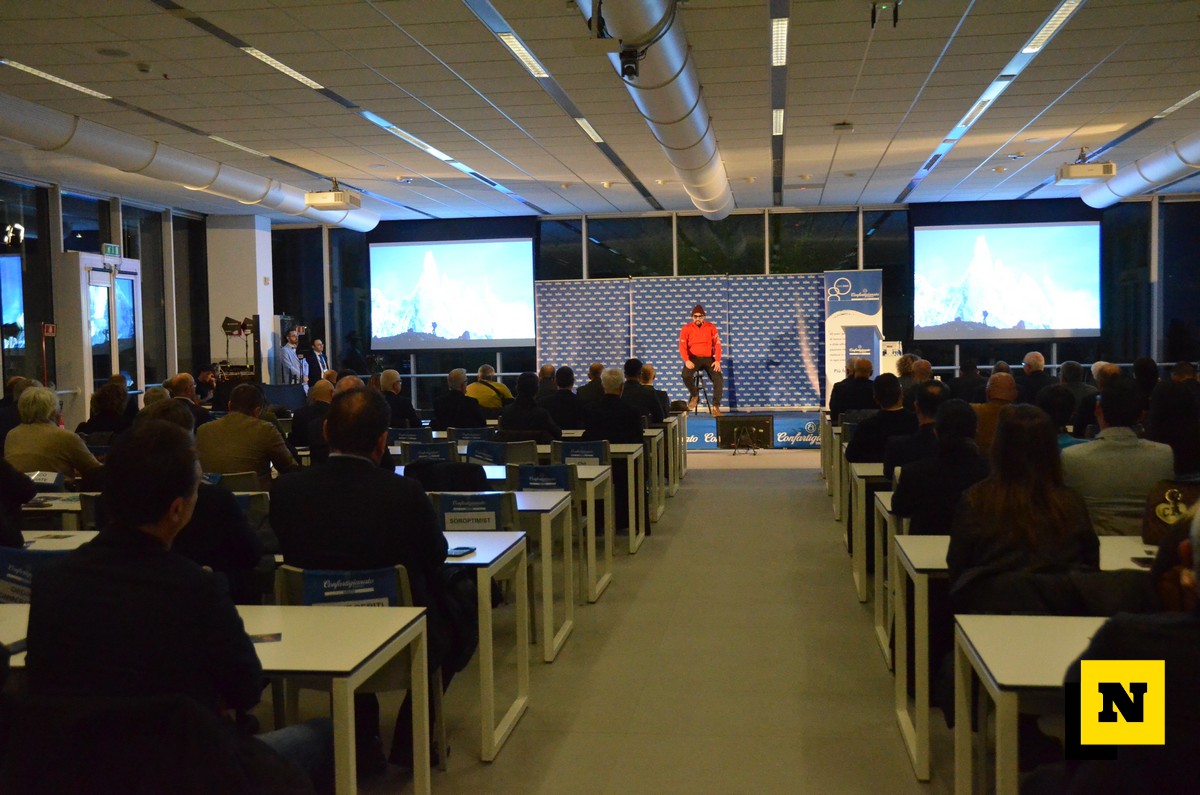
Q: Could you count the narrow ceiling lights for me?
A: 11